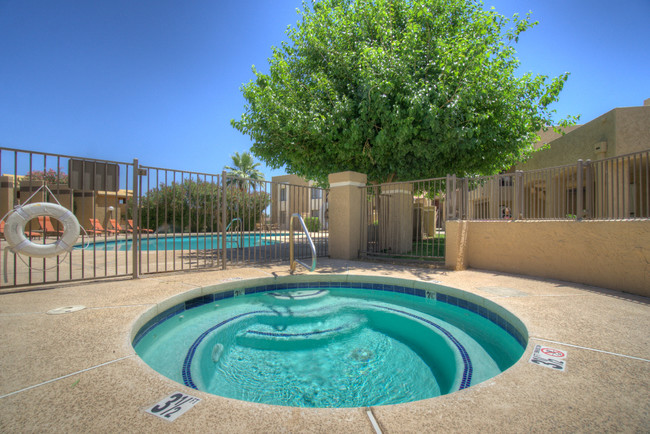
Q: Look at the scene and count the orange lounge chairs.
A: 5